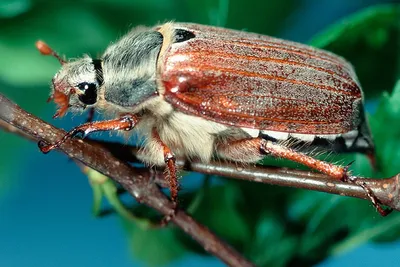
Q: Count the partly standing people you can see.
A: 0